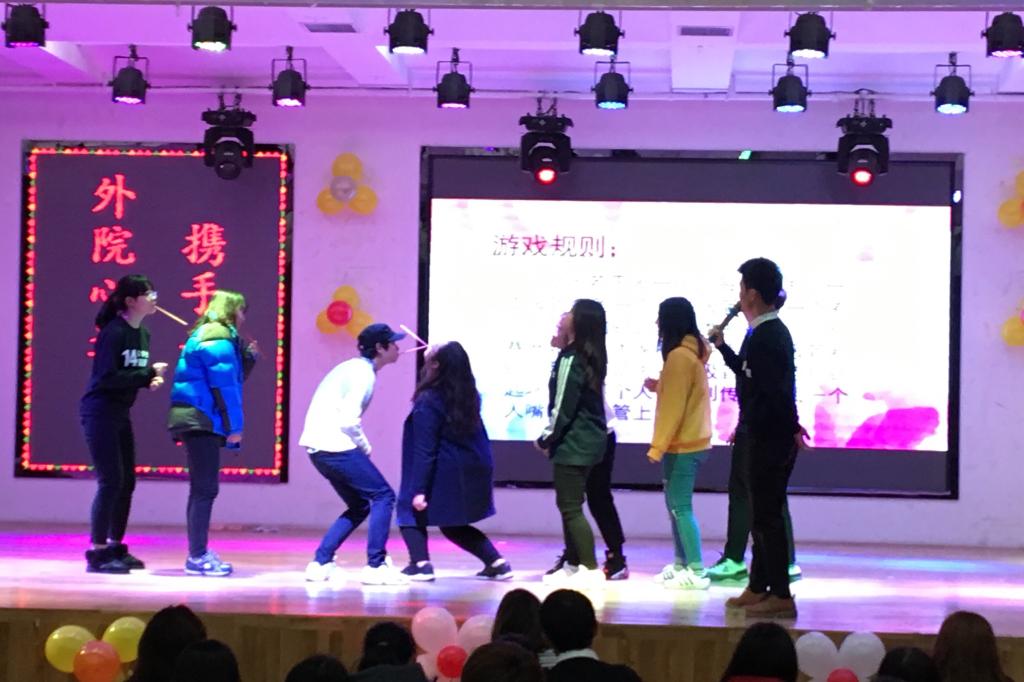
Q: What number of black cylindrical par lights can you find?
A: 12